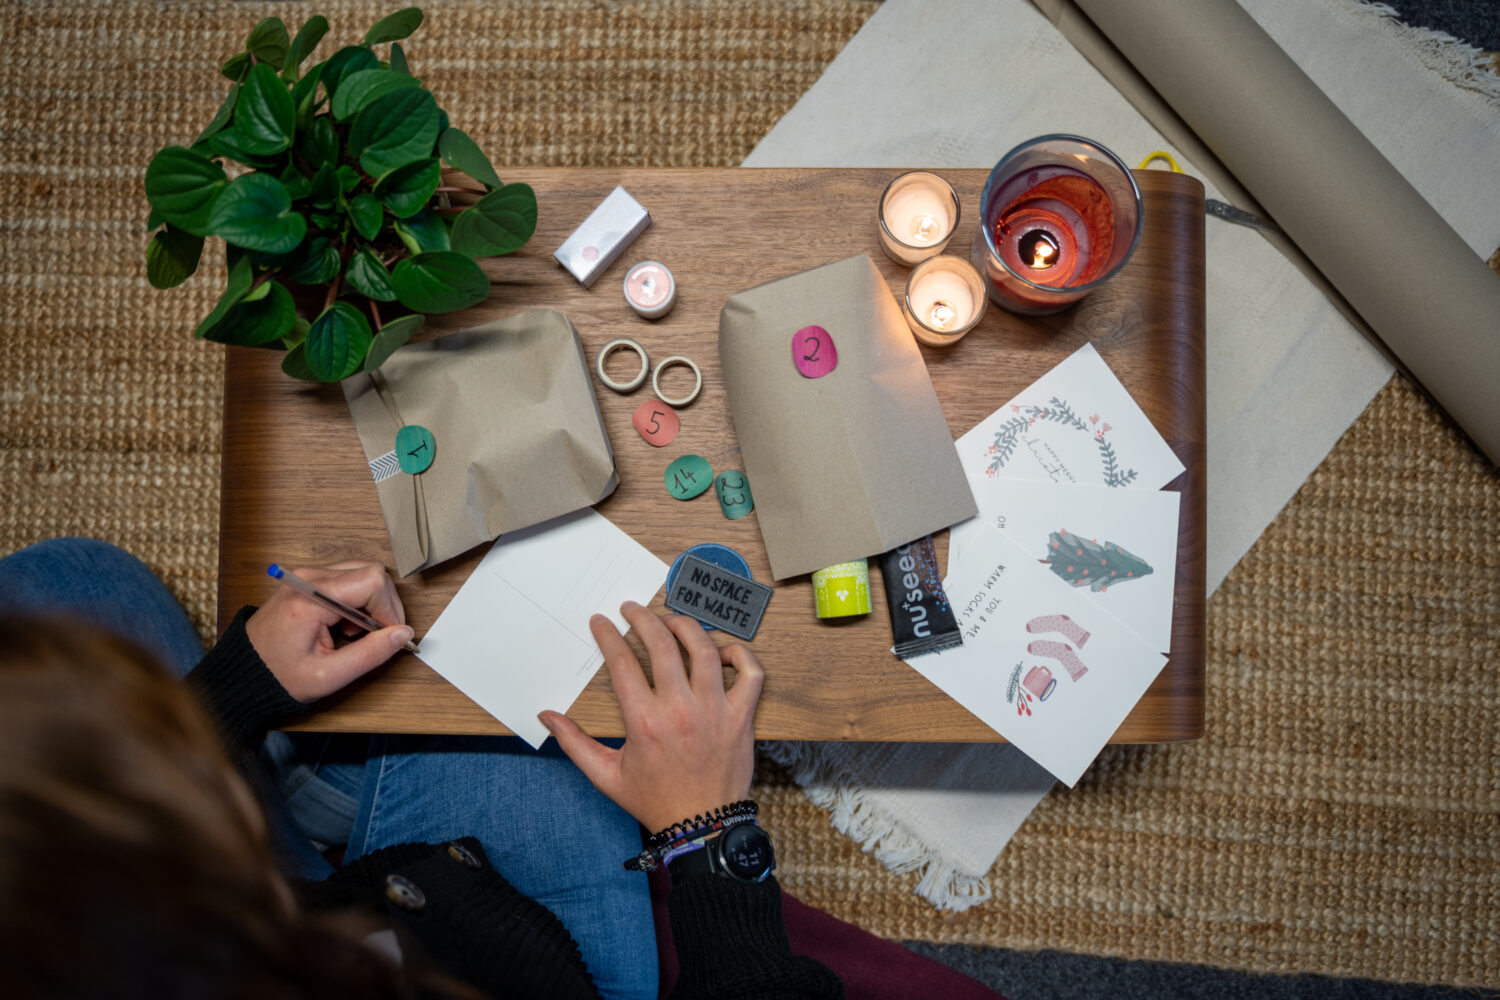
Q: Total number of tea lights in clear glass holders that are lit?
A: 2